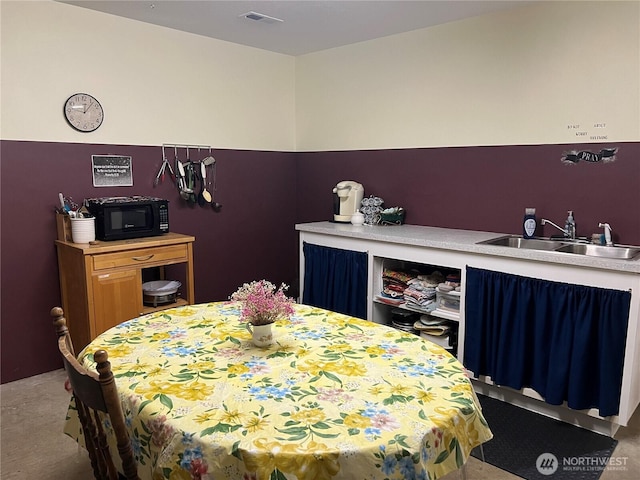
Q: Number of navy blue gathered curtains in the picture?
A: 2